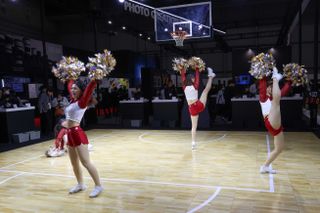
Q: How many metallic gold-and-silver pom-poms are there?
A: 6